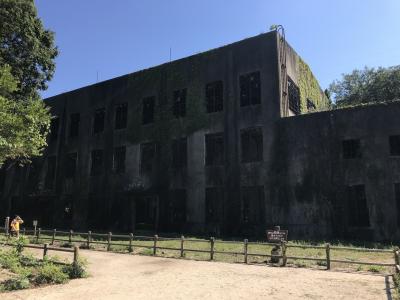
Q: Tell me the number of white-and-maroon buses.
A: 0